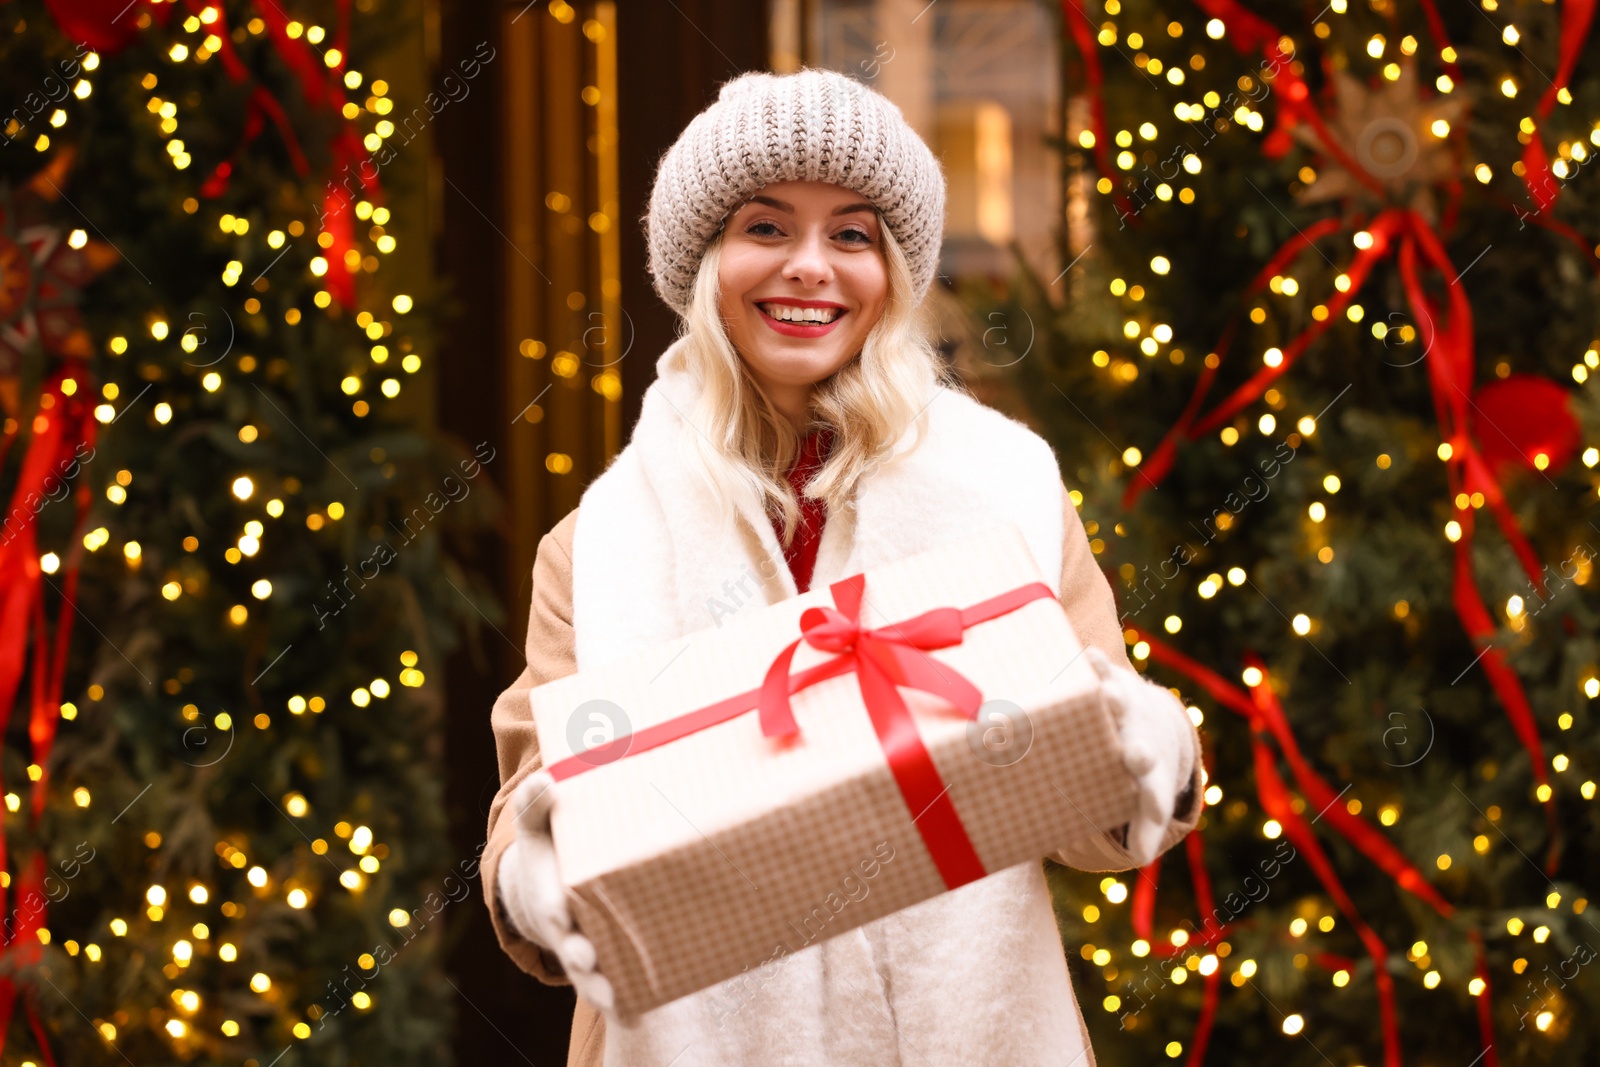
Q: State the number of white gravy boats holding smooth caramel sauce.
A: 0